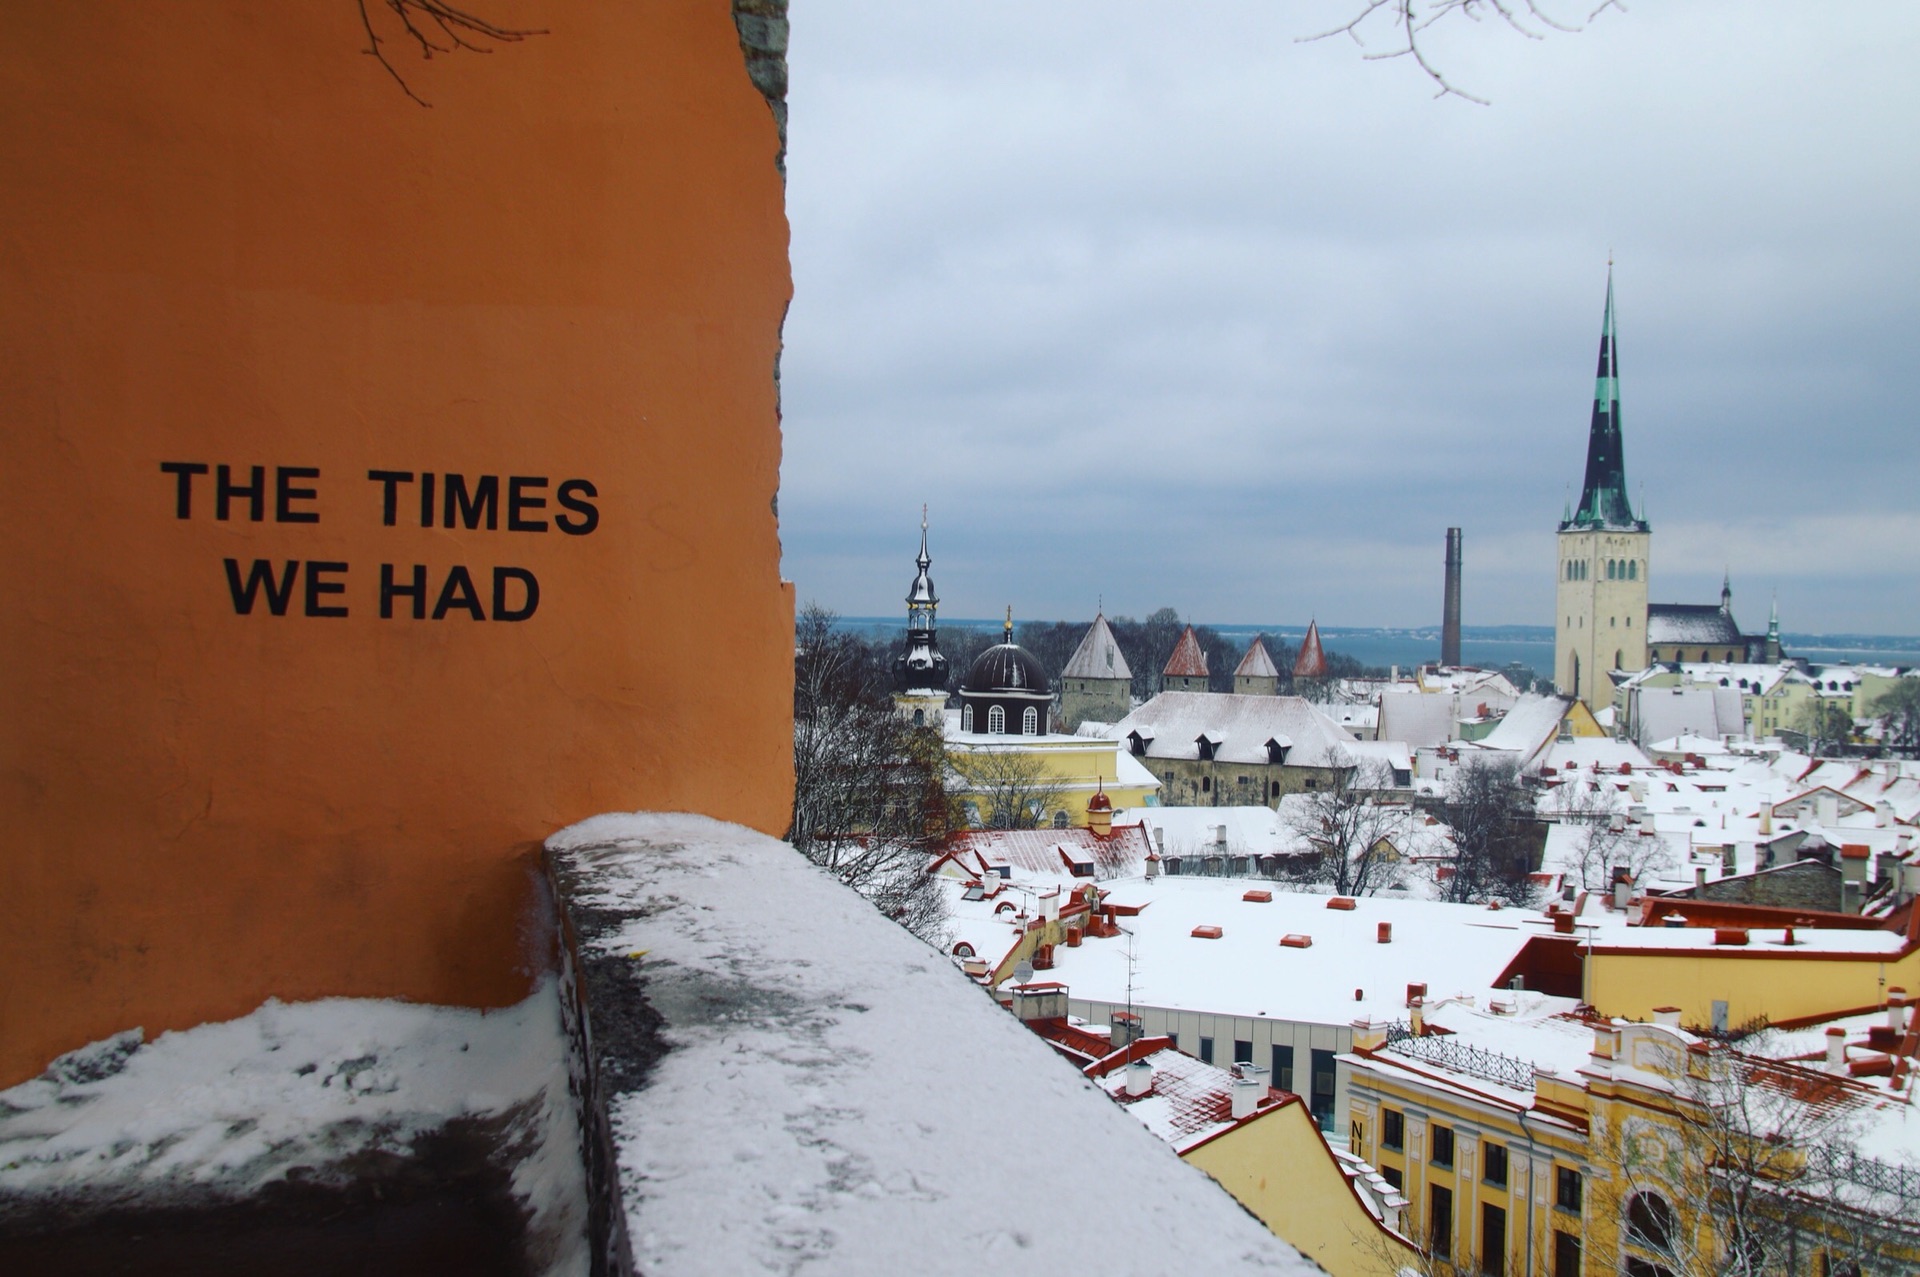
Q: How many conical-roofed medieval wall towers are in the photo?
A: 4